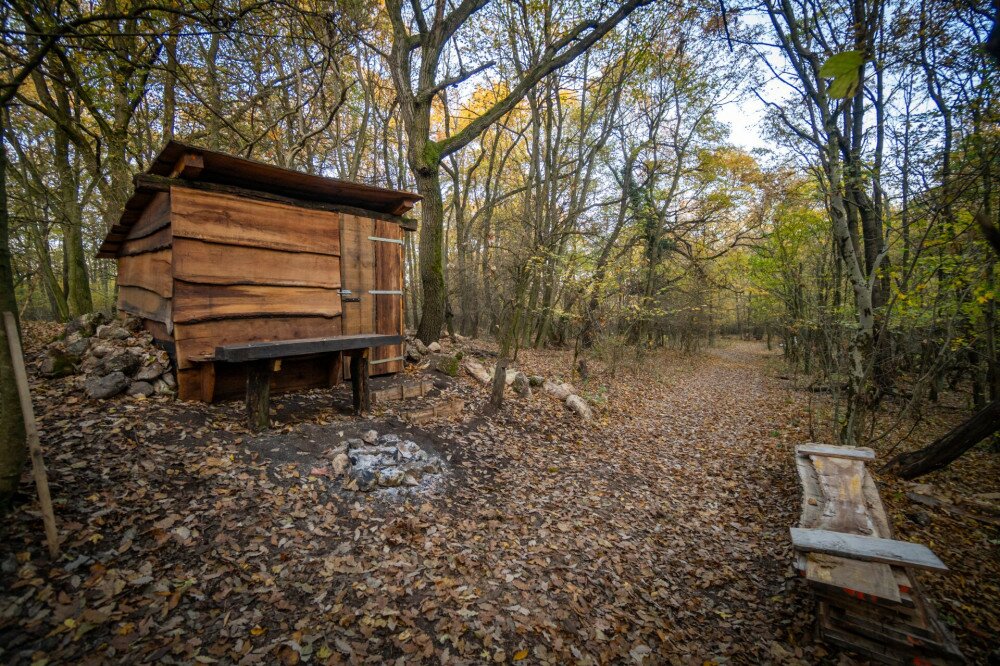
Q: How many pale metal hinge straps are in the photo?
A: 3